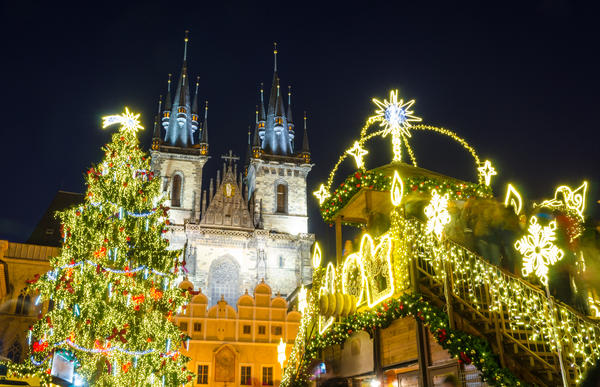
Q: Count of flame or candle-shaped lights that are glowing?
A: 3